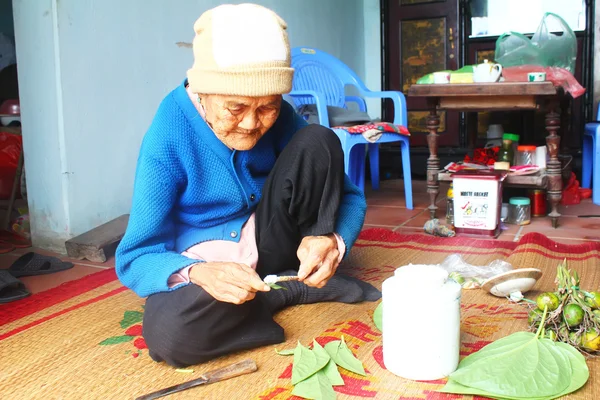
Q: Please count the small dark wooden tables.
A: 1